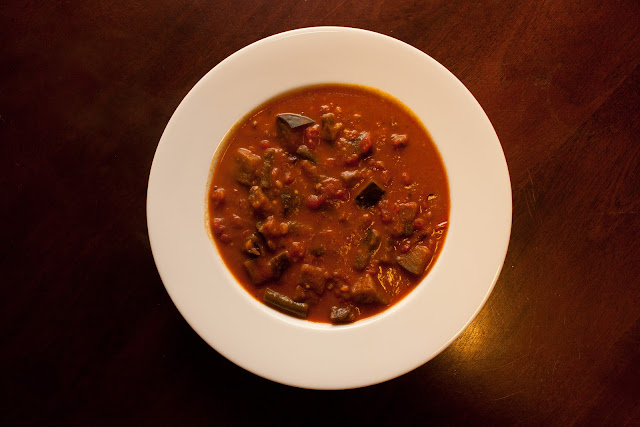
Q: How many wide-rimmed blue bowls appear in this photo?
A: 0